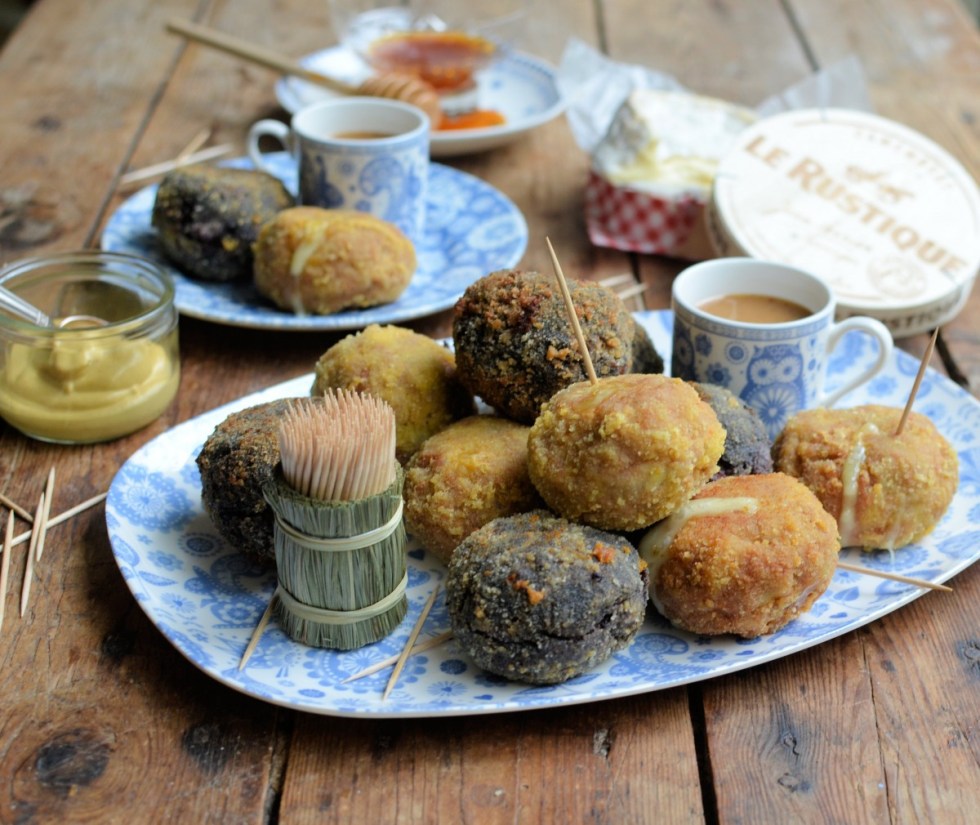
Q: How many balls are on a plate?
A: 12